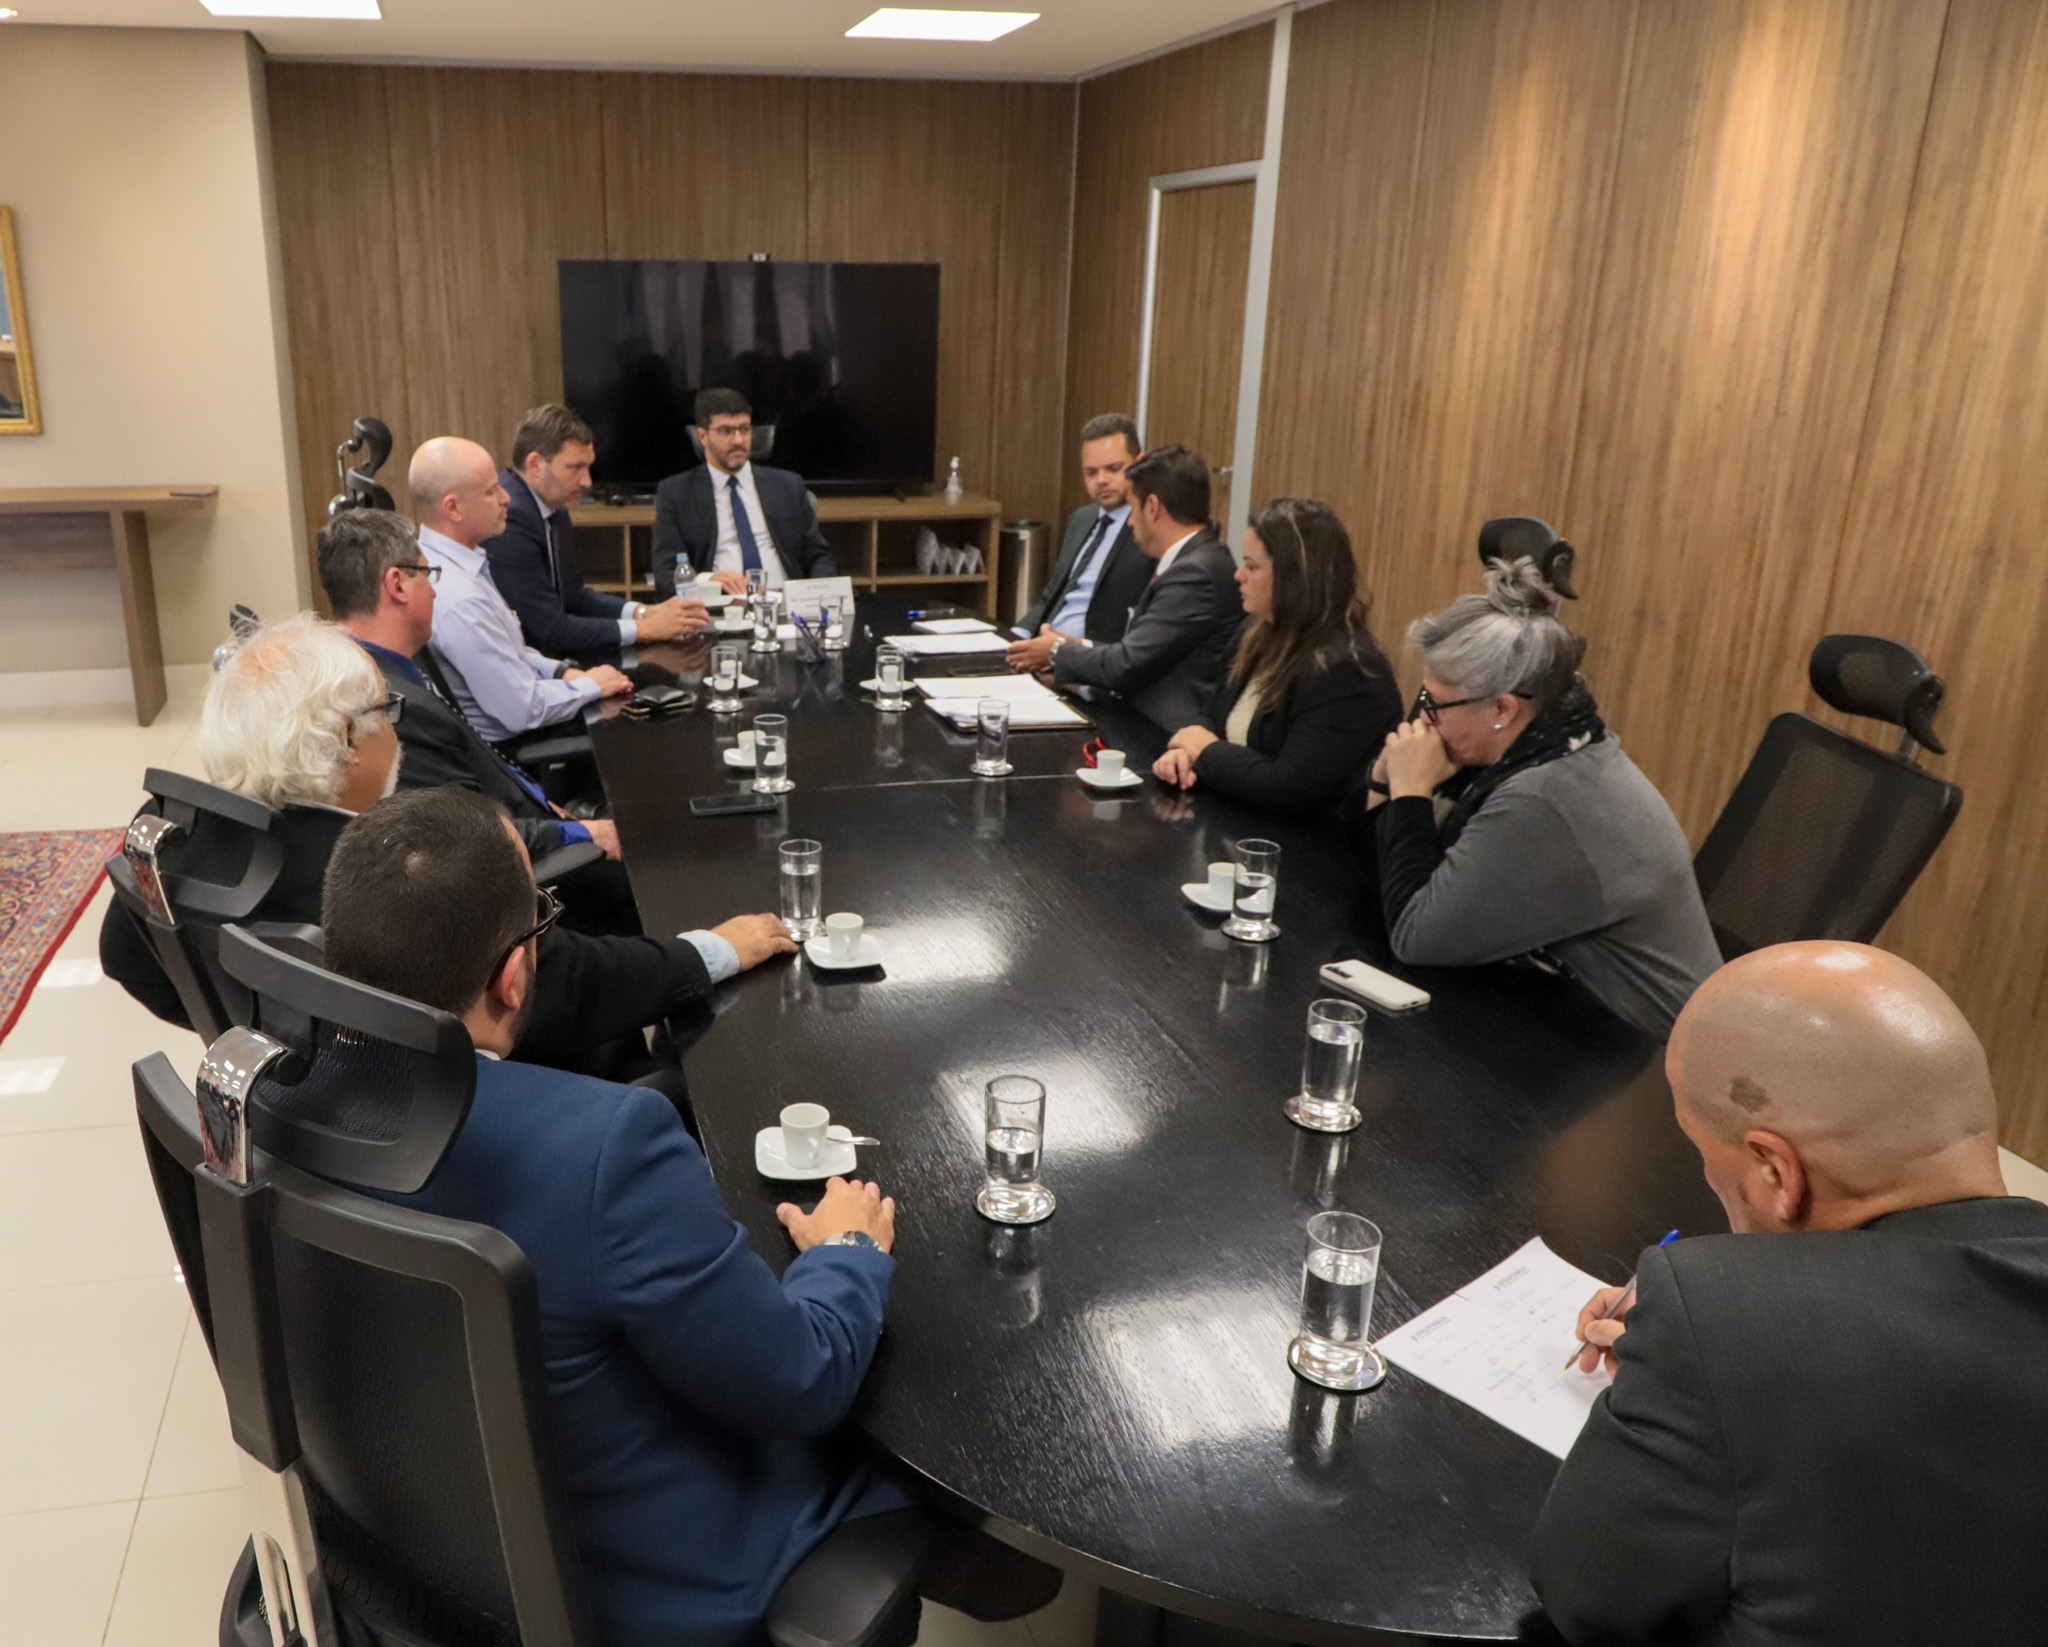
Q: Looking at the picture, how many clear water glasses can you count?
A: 12